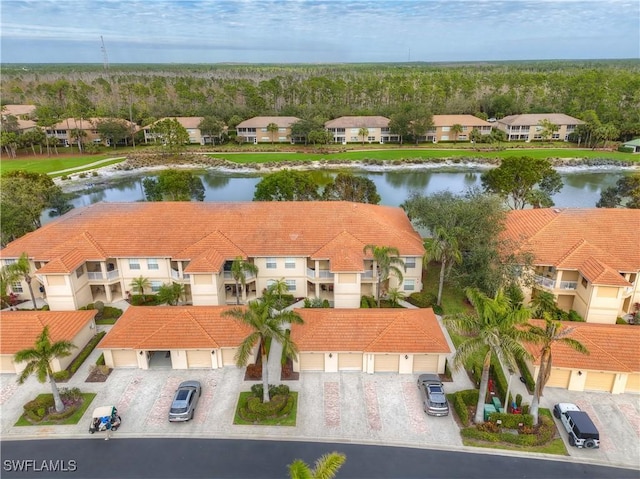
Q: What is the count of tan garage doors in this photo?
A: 11